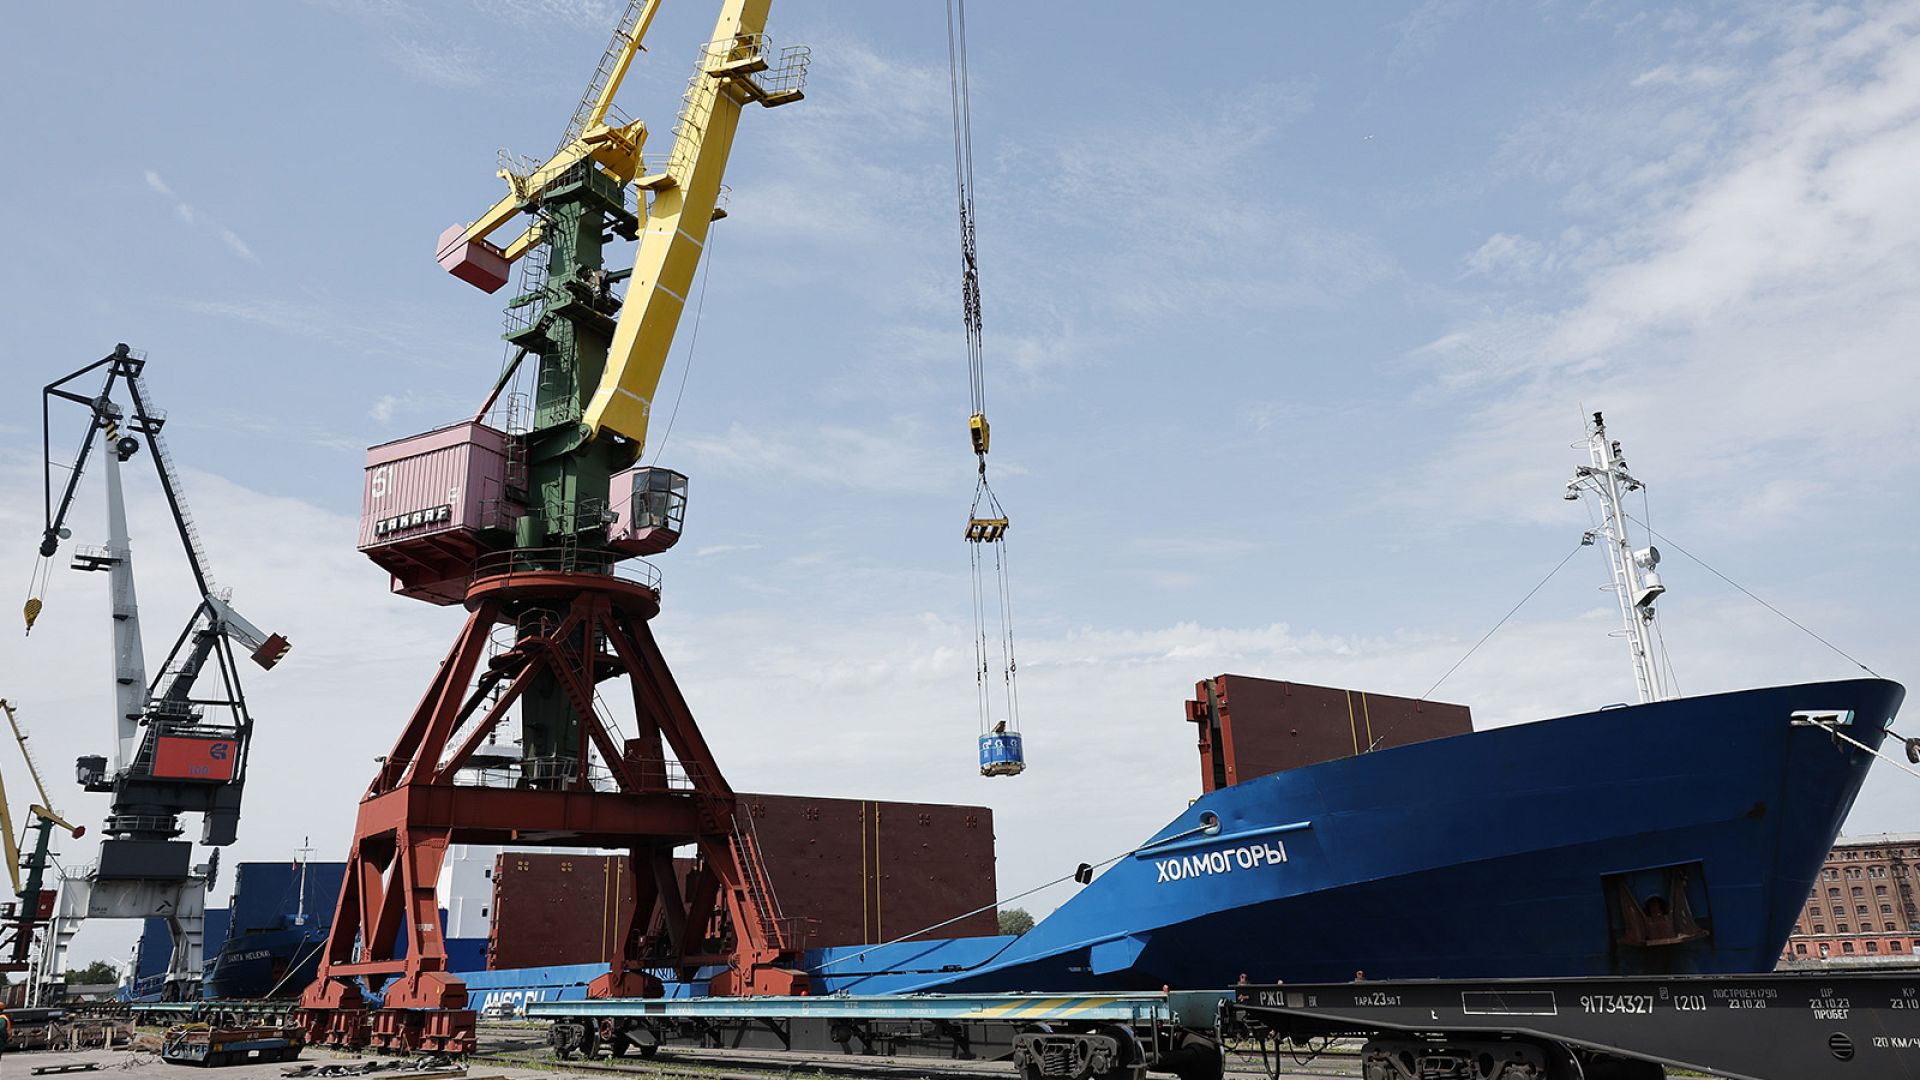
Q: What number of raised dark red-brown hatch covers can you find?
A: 3